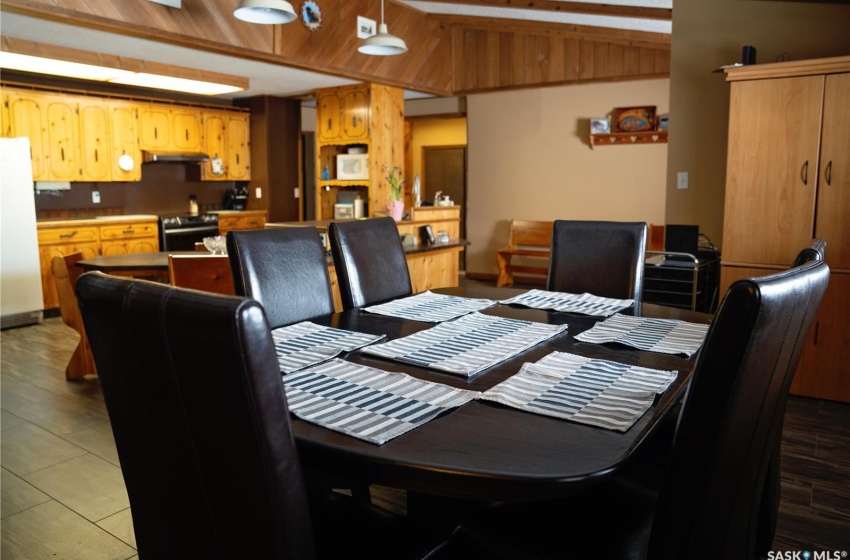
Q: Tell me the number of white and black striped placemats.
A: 7